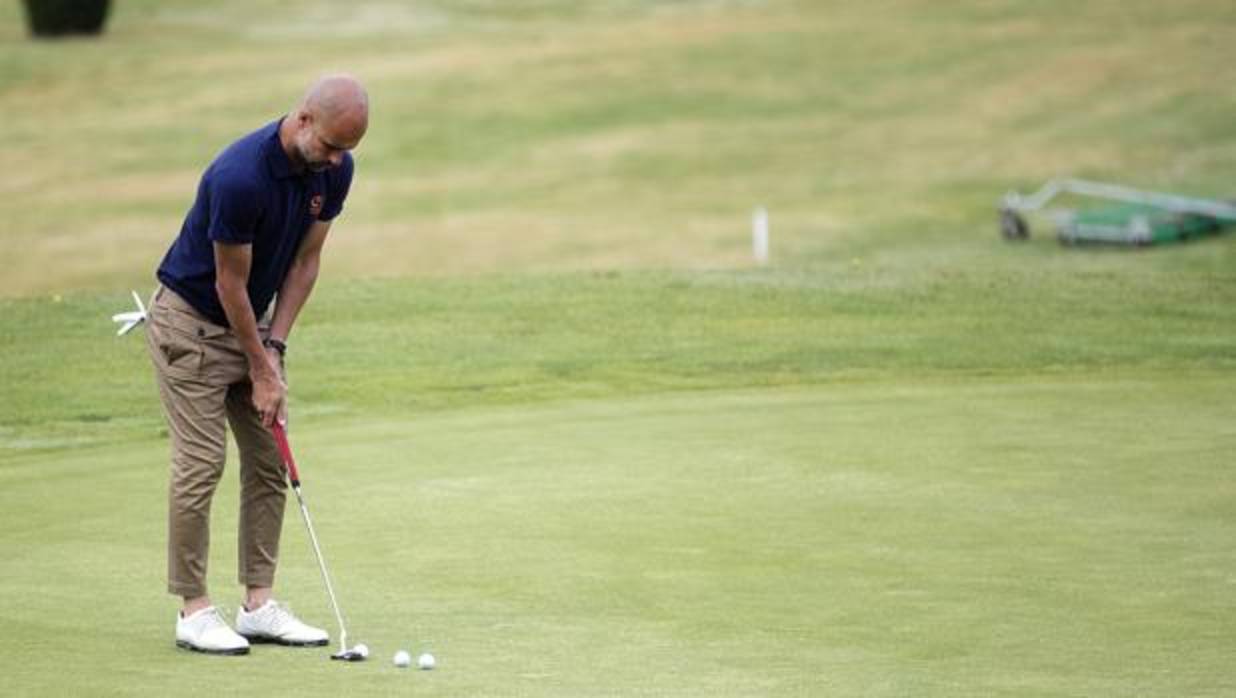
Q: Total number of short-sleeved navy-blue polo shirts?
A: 1